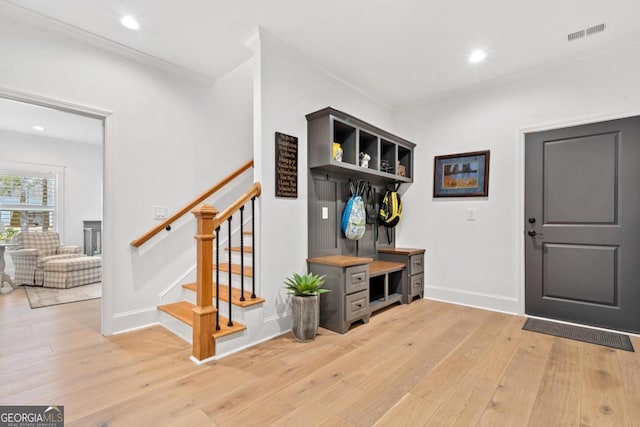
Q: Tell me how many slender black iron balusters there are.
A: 4